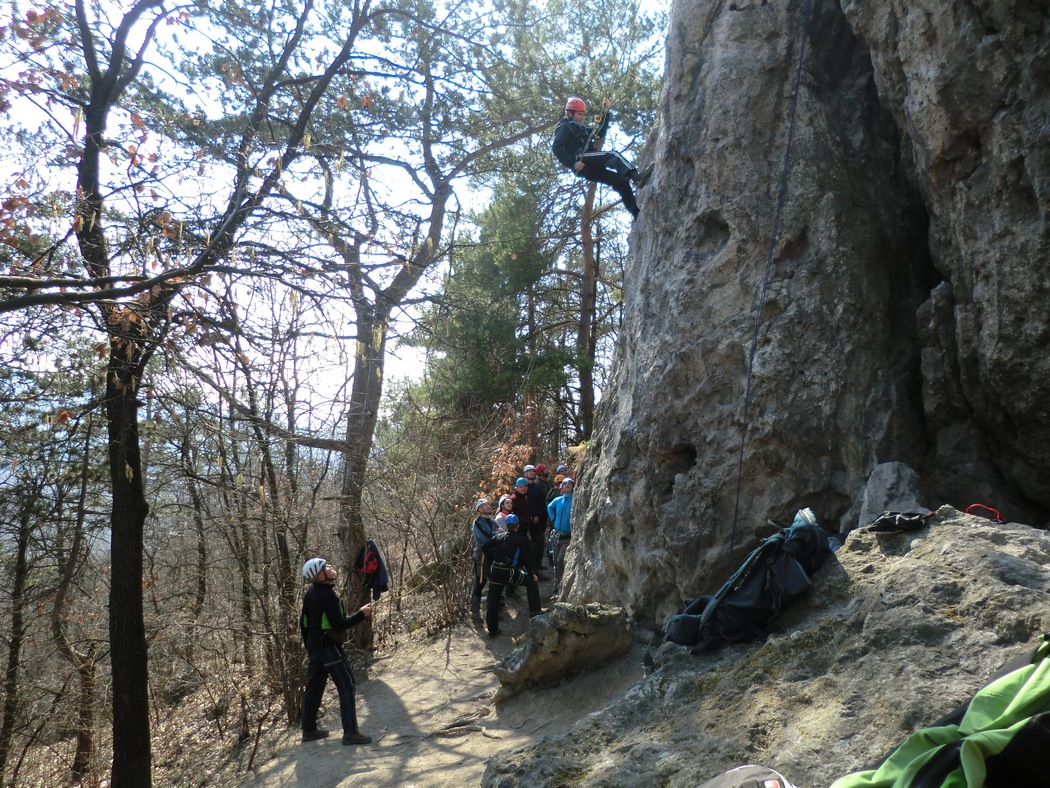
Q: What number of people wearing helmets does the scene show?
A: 11